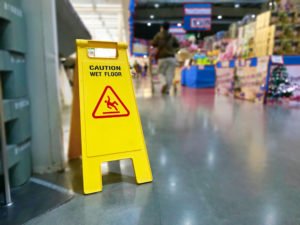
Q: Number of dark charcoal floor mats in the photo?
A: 1